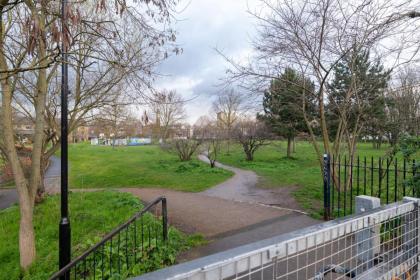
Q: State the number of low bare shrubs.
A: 3